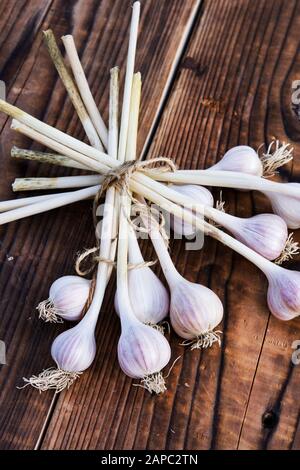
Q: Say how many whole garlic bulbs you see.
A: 10